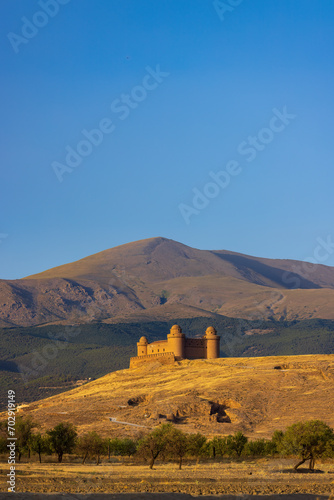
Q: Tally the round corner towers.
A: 3